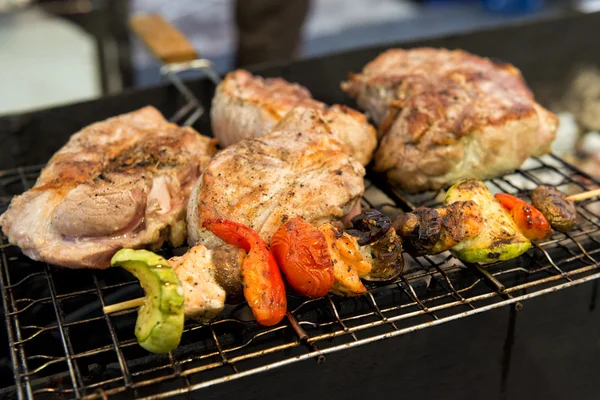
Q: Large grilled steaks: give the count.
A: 4